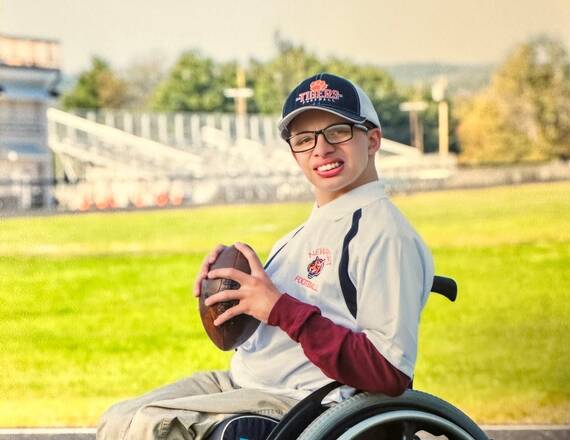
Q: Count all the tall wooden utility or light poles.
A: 3